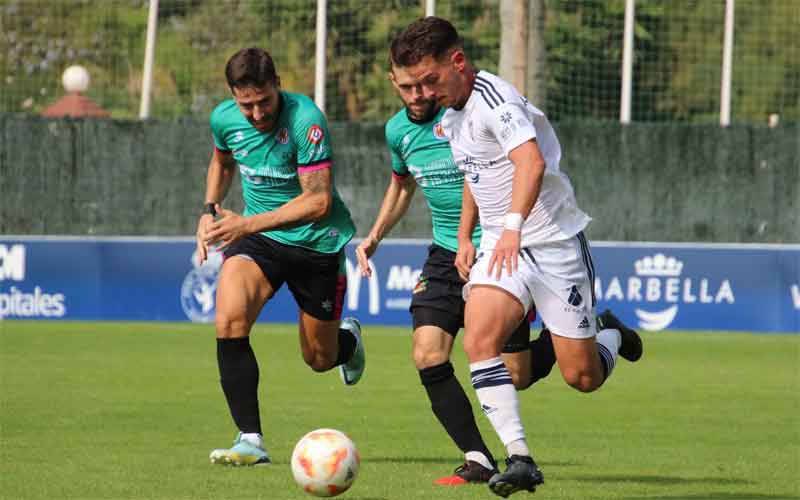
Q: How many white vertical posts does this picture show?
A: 5